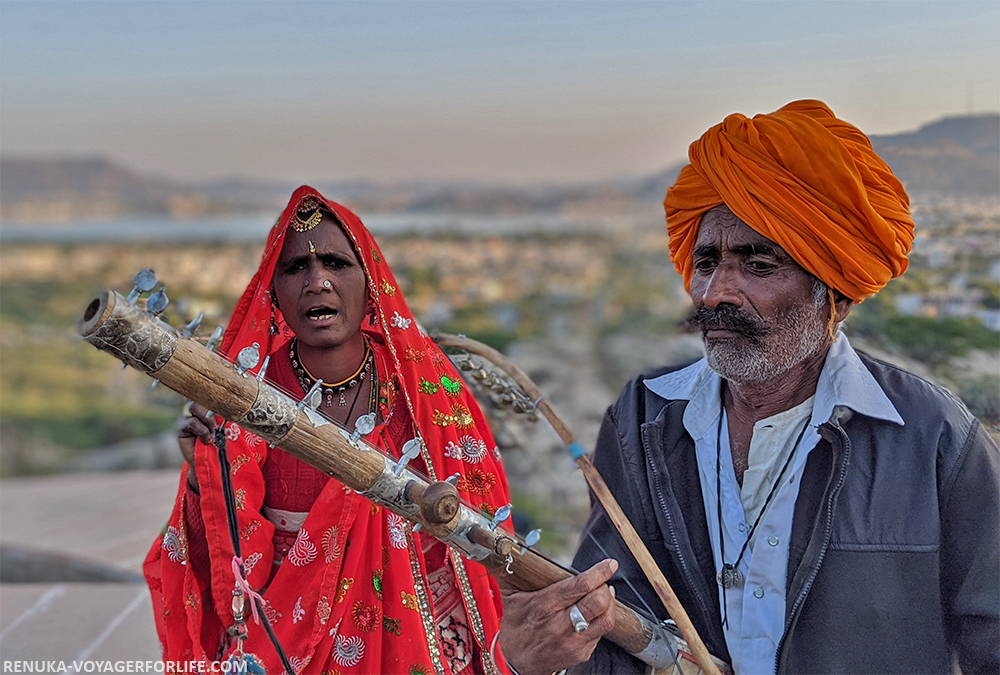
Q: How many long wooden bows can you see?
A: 1